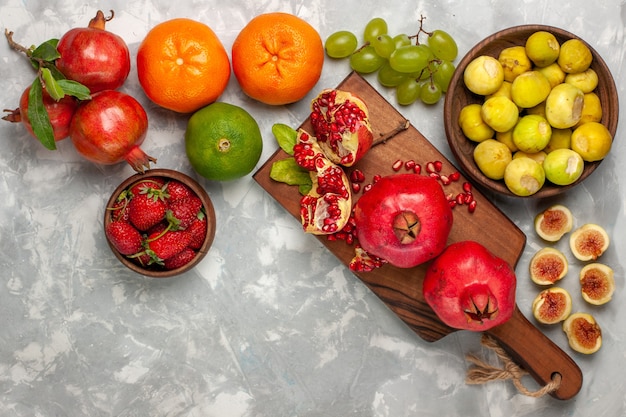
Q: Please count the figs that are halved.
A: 6